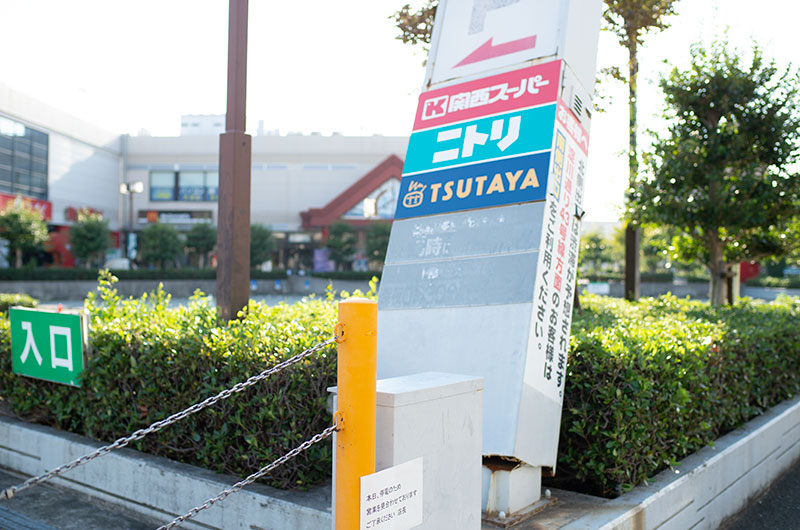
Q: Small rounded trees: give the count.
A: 7